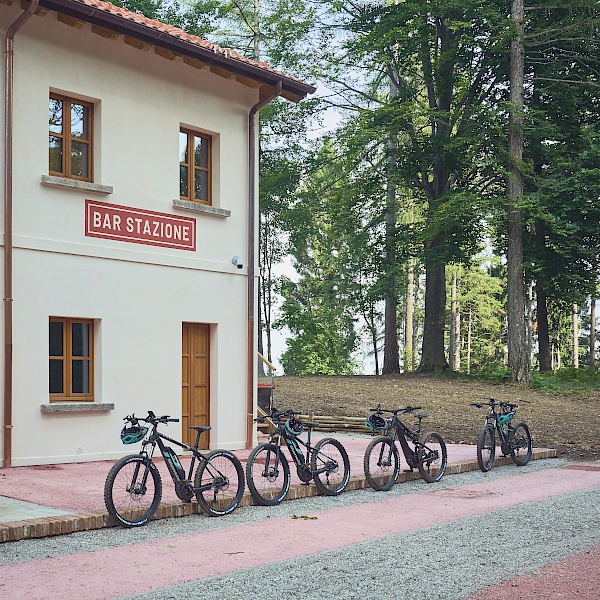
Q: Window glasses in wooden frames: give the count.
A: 12